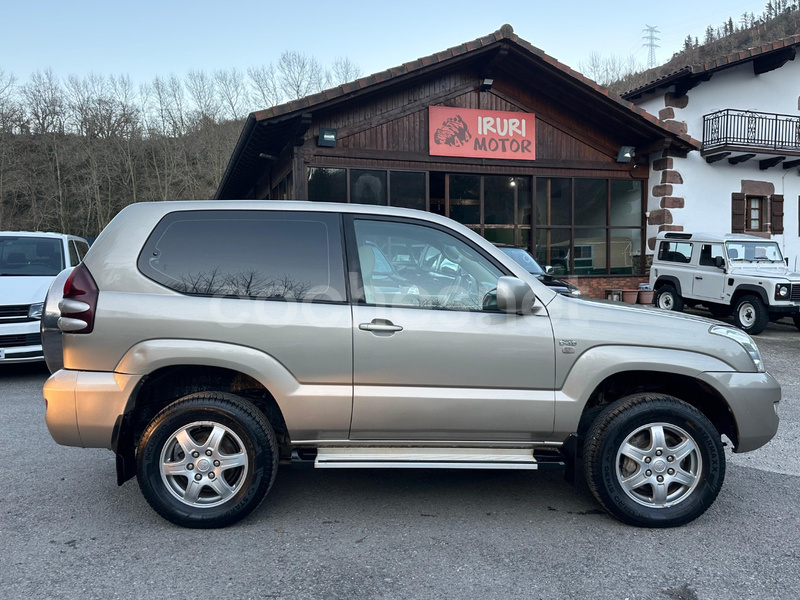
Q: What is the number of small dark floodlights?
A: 3